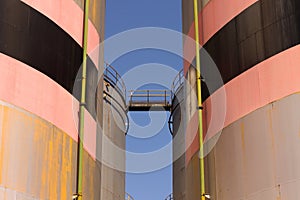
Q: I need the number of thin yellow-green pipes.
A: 2